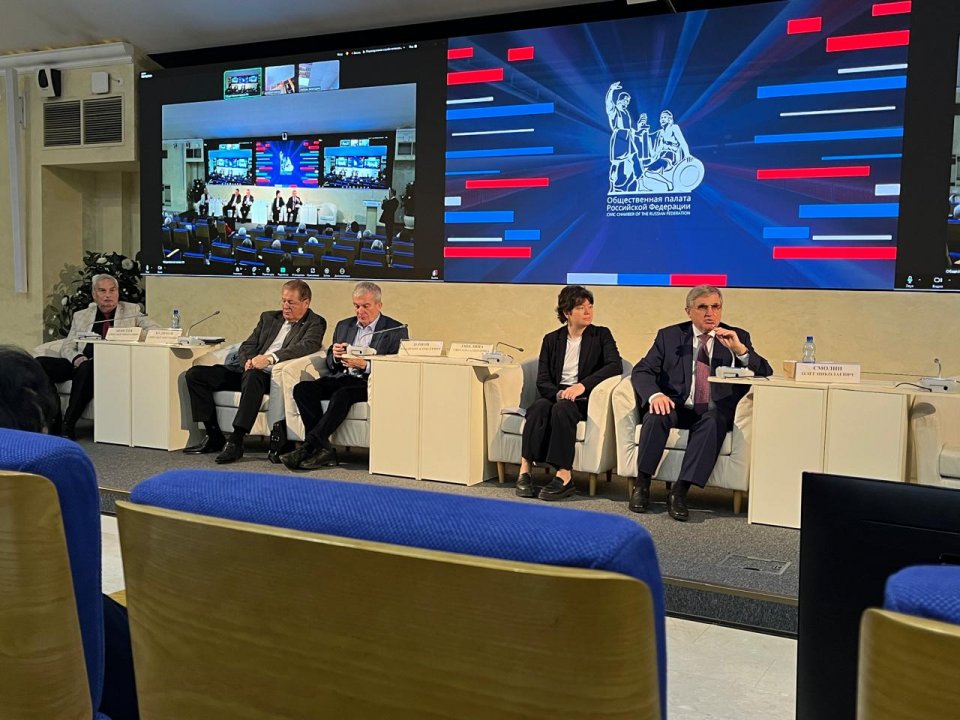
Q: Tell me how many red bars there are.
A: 11